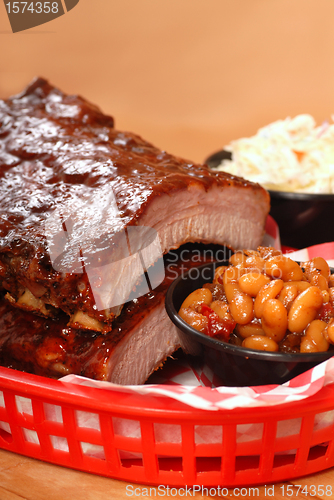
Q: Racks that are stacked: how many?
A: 2